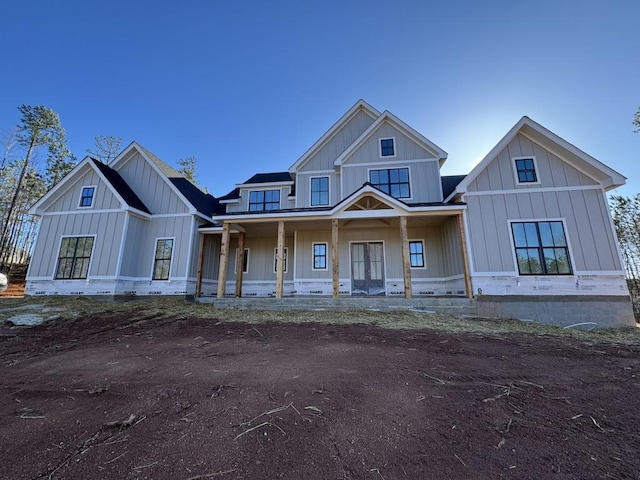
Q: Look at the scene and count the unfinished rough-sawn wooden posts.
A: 7